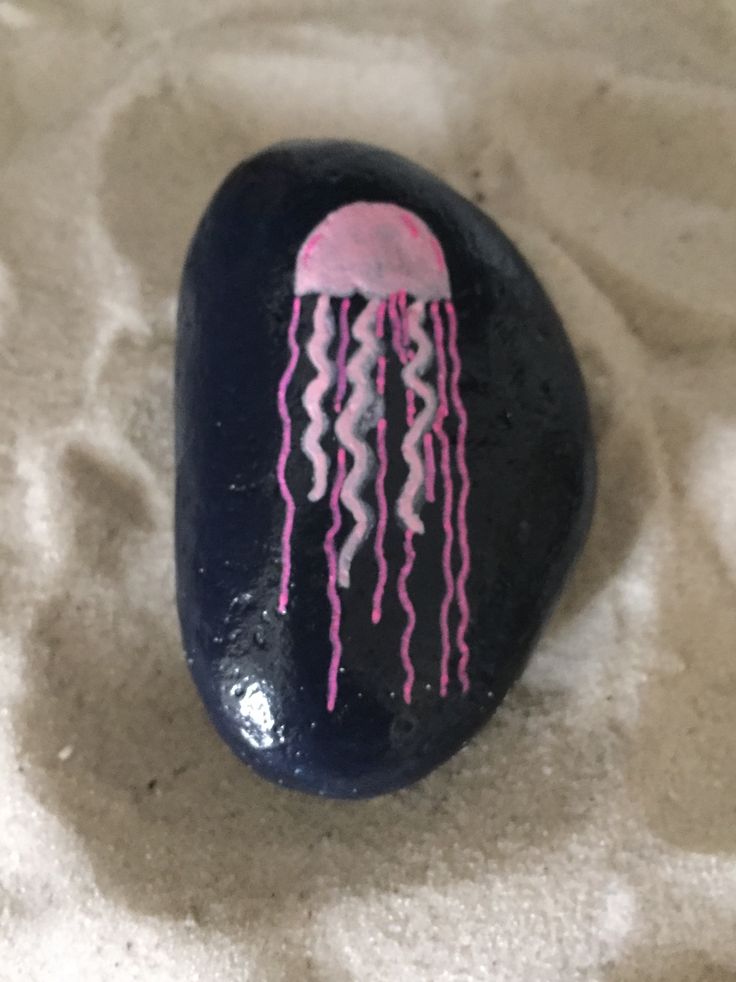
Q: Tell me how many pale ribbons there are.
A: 3